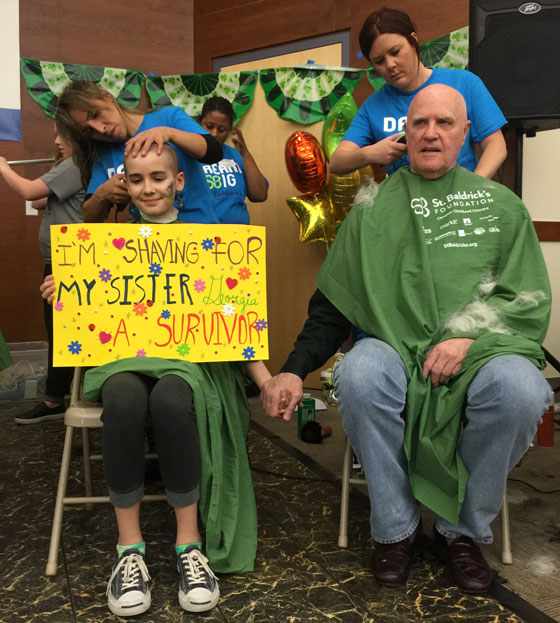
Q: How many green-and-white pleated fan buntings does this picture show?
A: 4